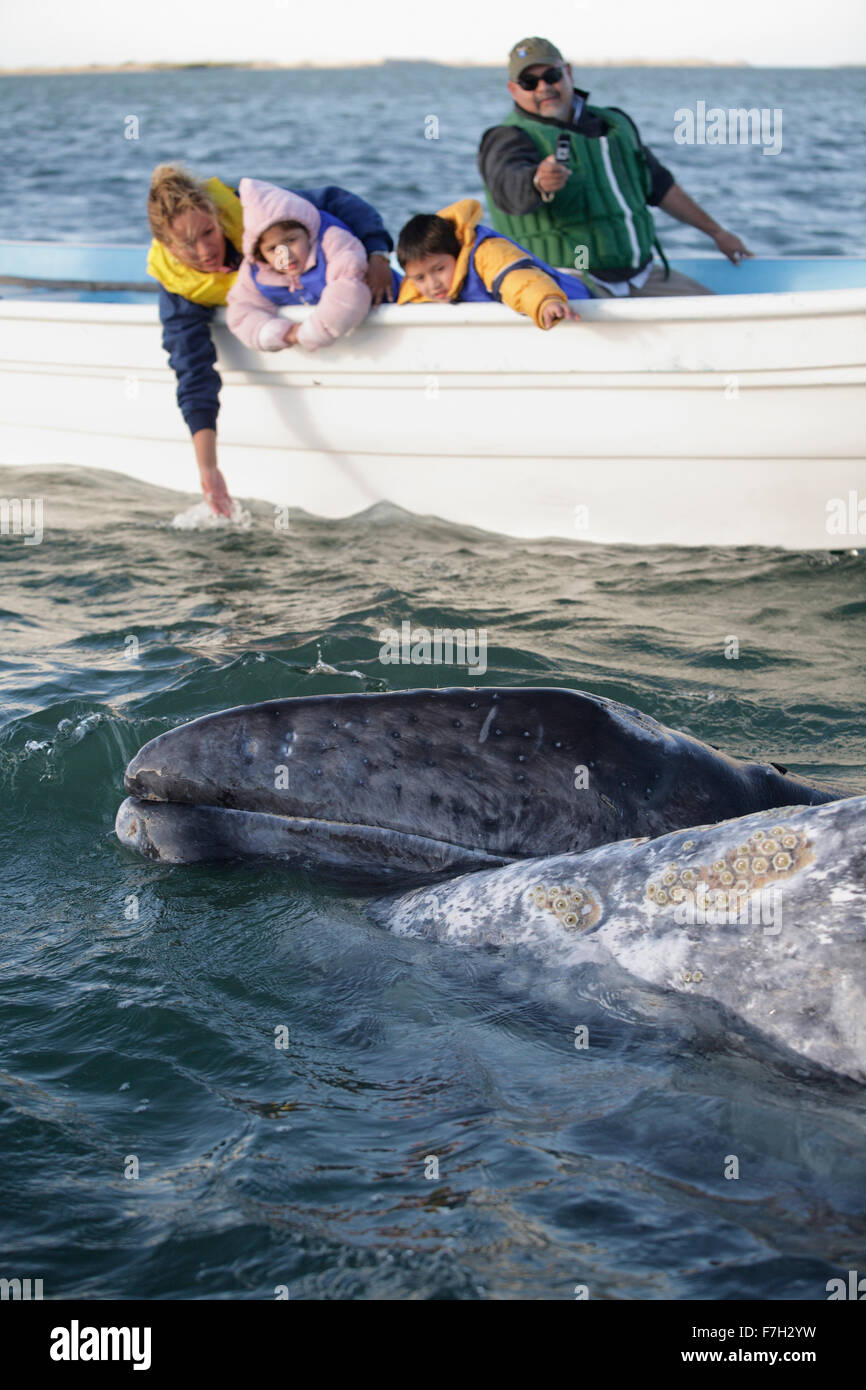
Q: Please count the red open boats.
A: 0